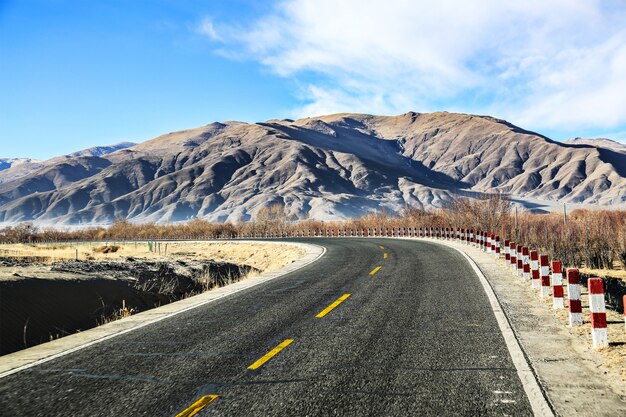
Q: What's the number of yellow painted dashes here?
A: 6